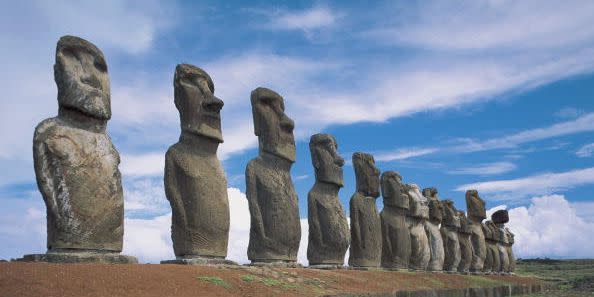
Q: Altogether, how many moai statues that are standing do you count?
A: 15